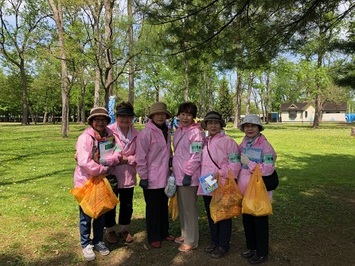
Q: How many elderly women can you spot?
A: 6